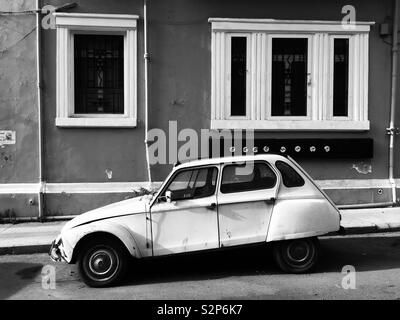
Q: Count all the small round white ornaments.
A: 8